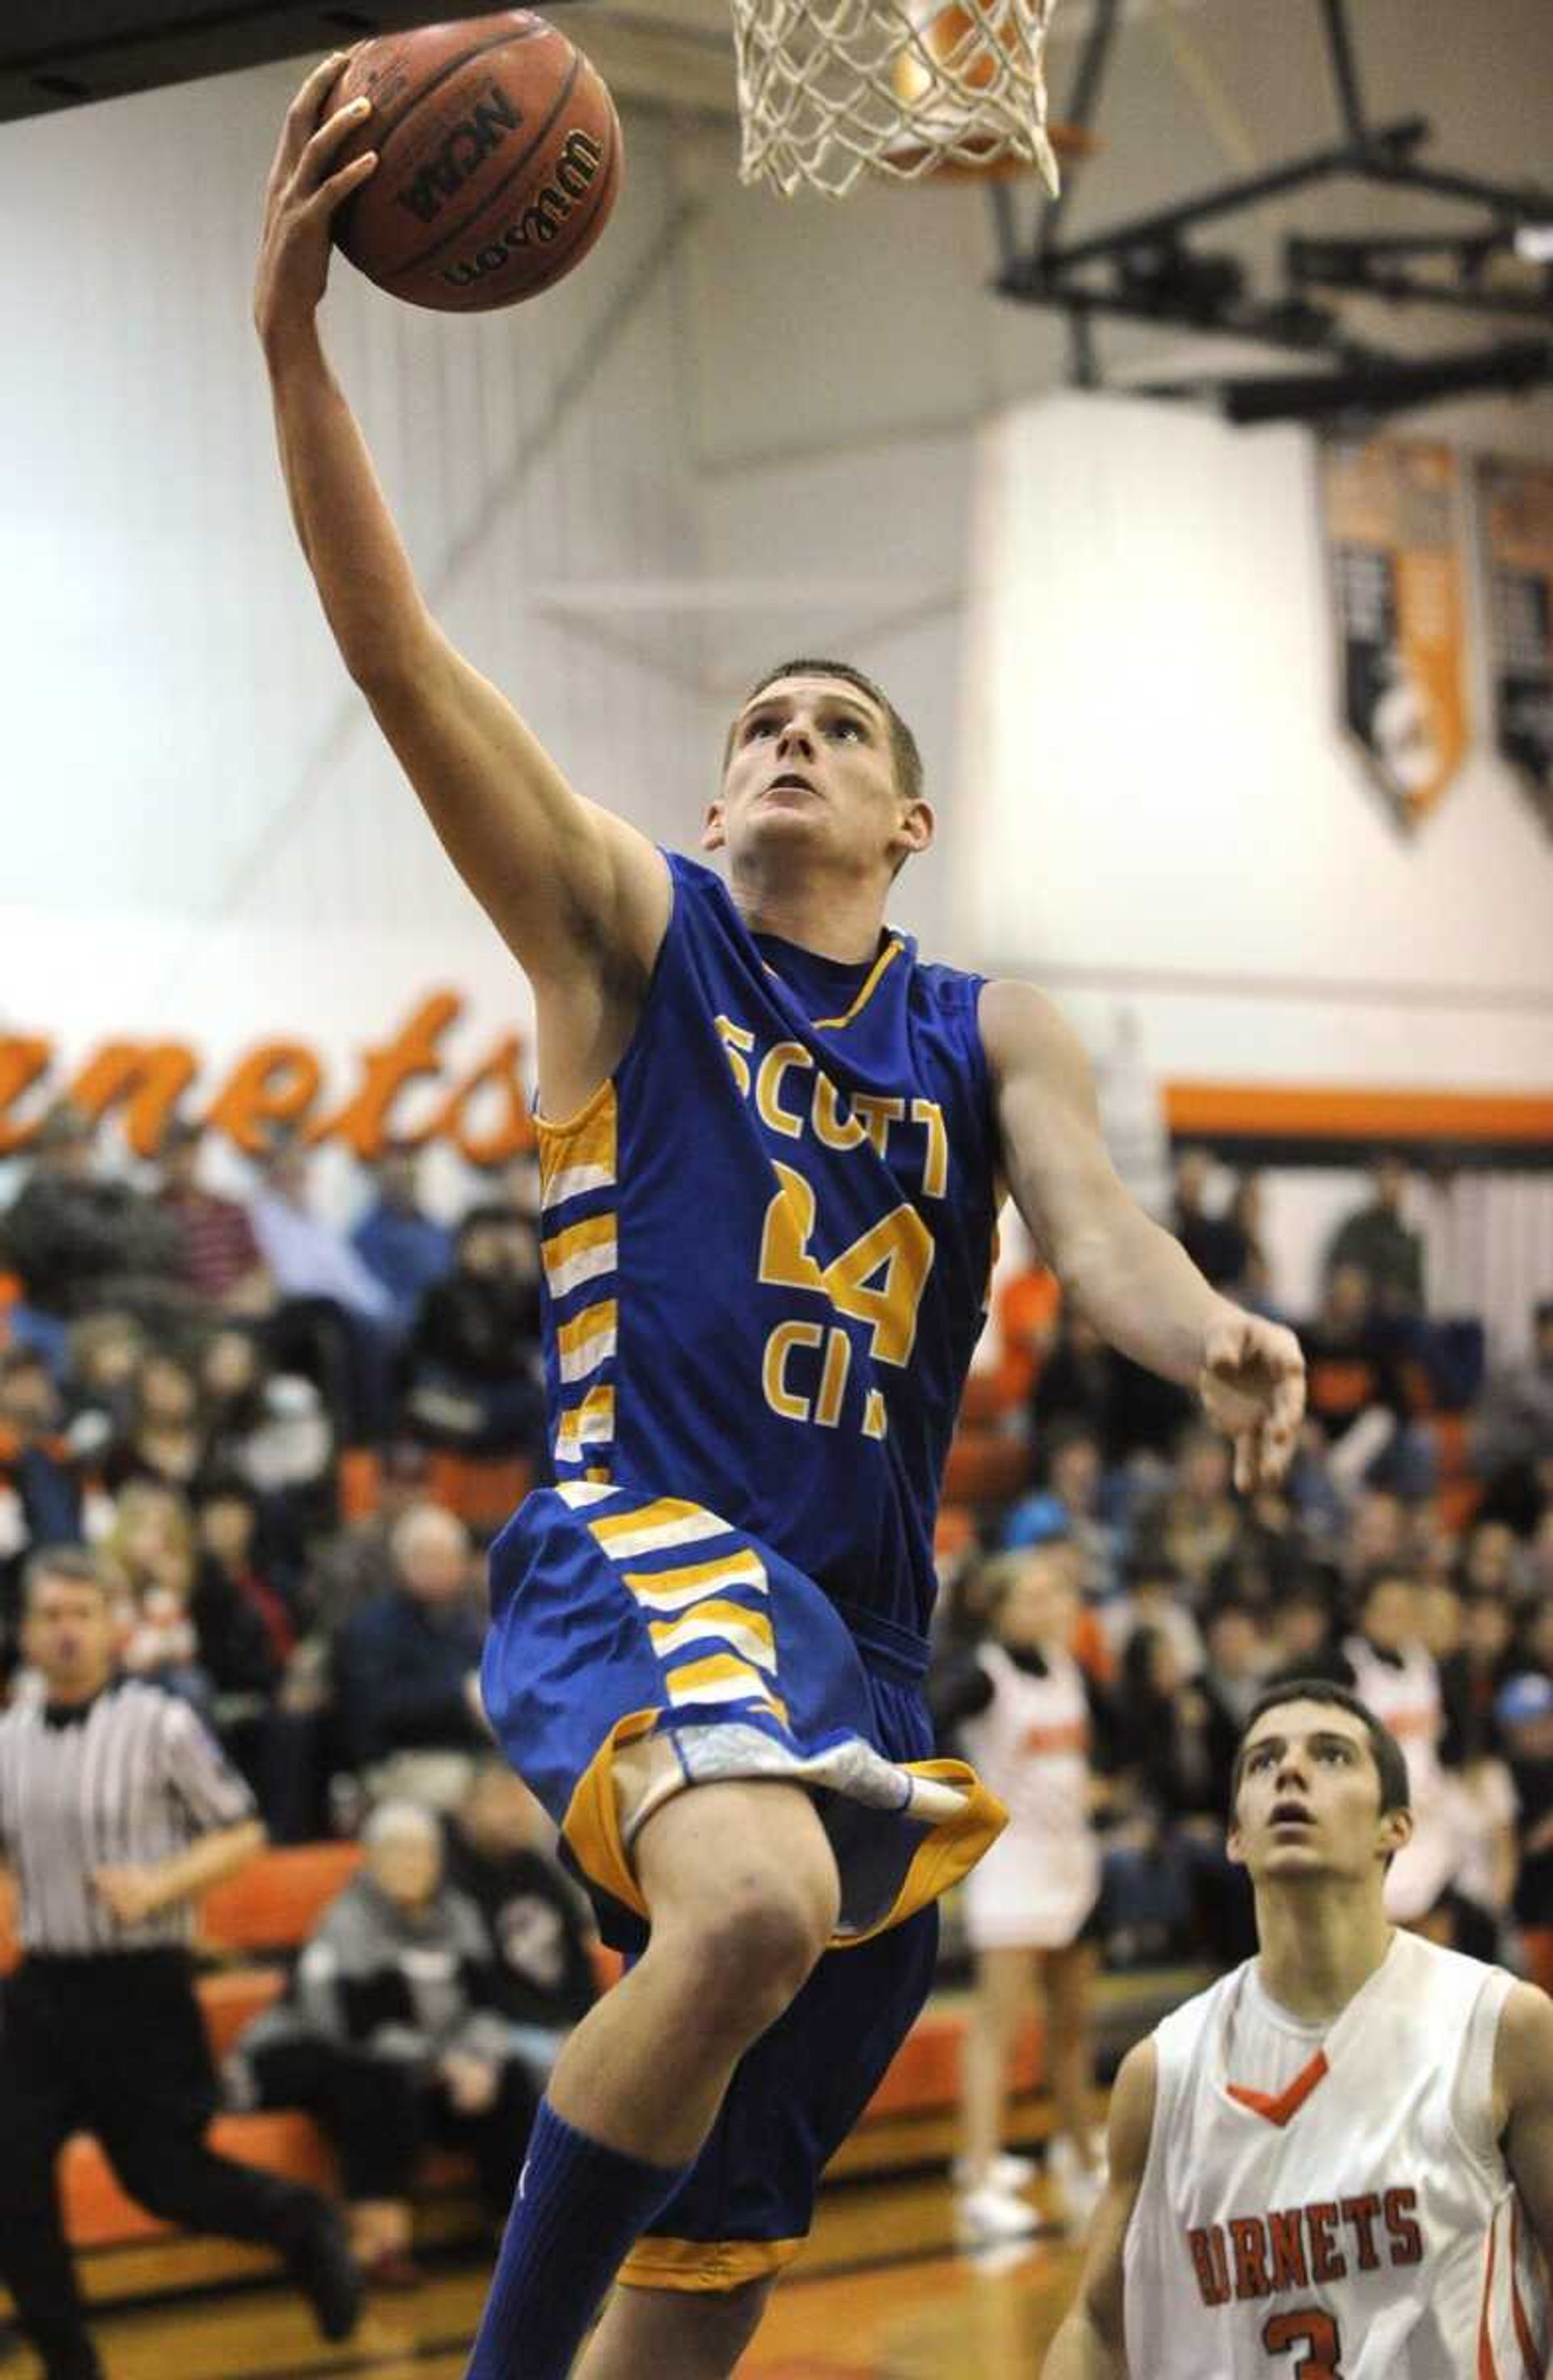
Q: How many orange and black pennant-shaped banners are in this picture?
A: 2